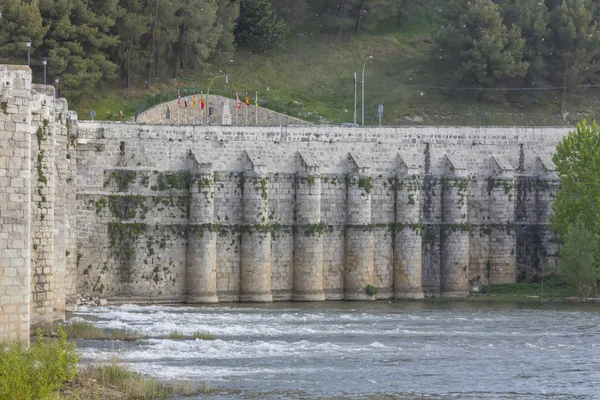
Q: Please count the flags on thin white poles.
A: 7